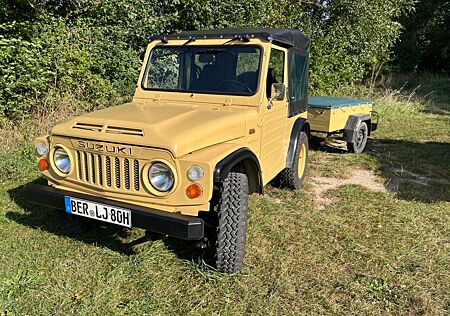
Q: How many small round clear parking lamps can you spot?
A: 2